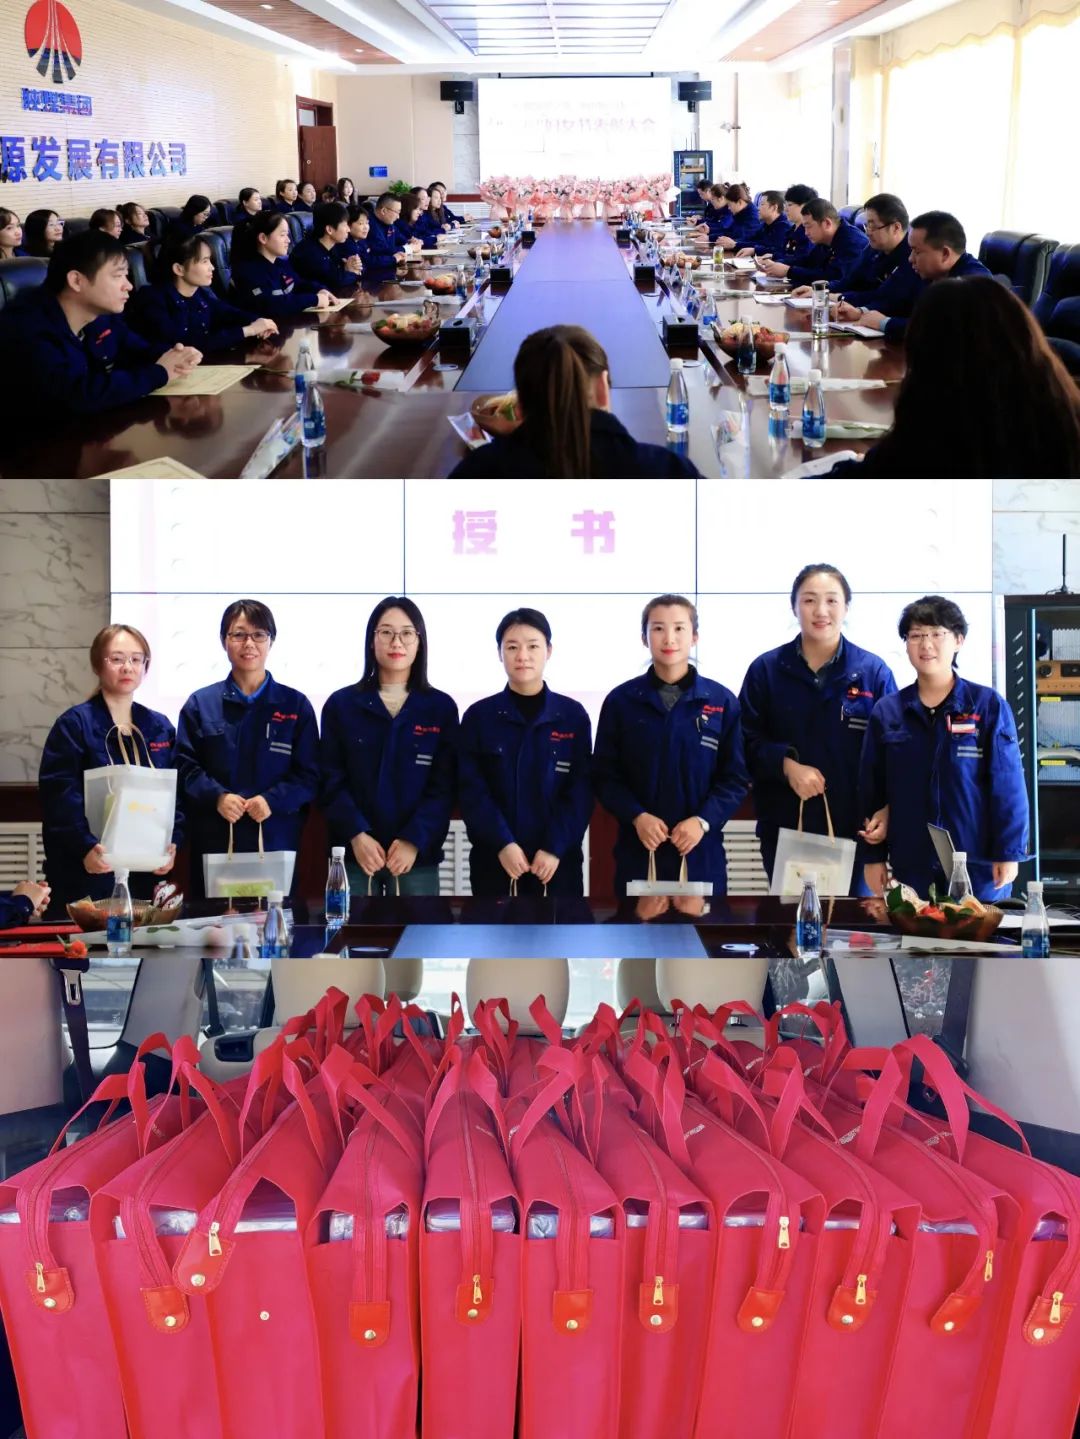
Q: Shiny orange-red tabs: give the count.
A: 11